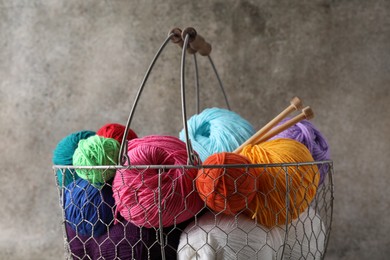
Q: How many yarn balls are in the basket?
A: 11